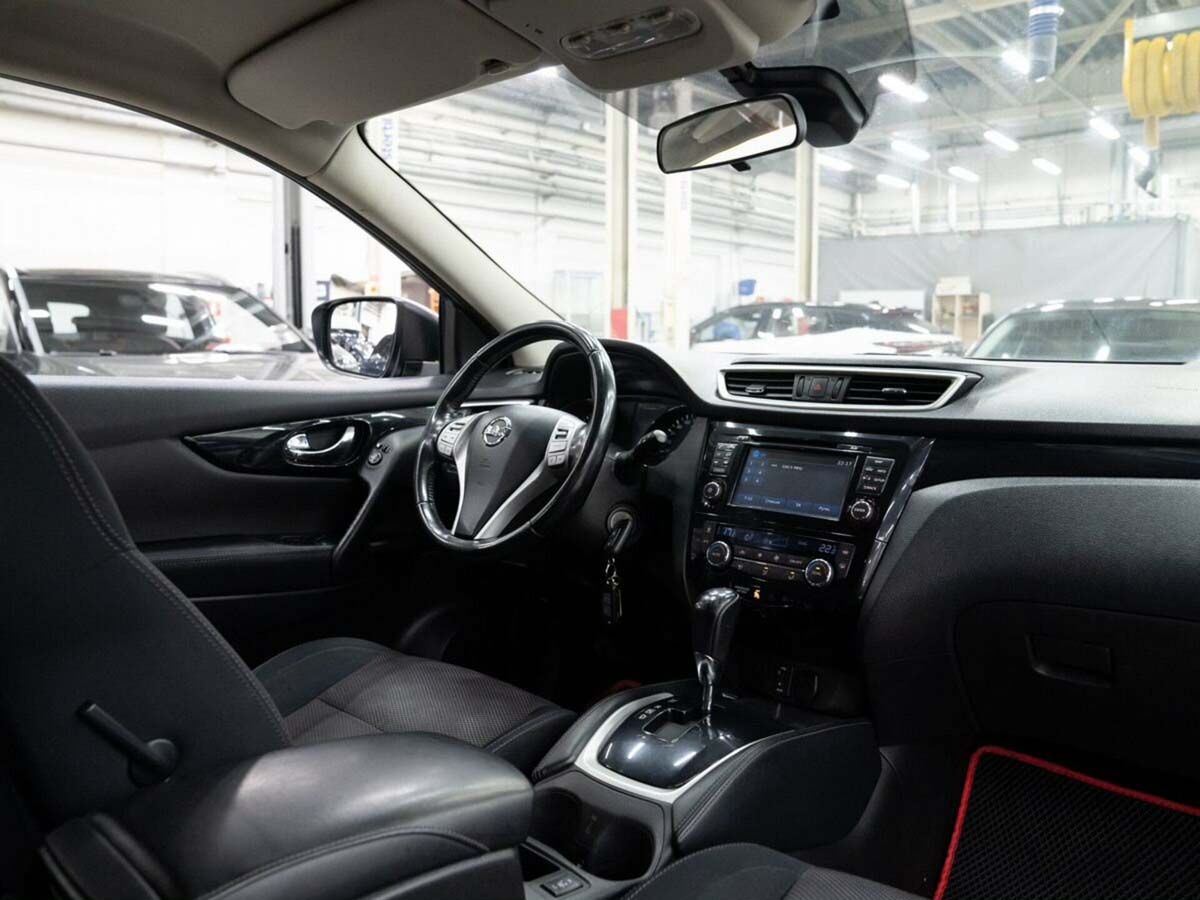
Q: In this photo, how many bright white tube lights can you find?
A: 10